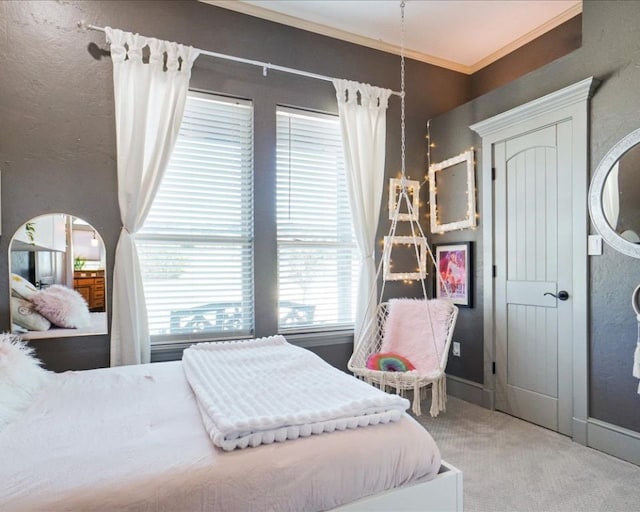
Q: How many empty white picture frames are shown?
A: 3